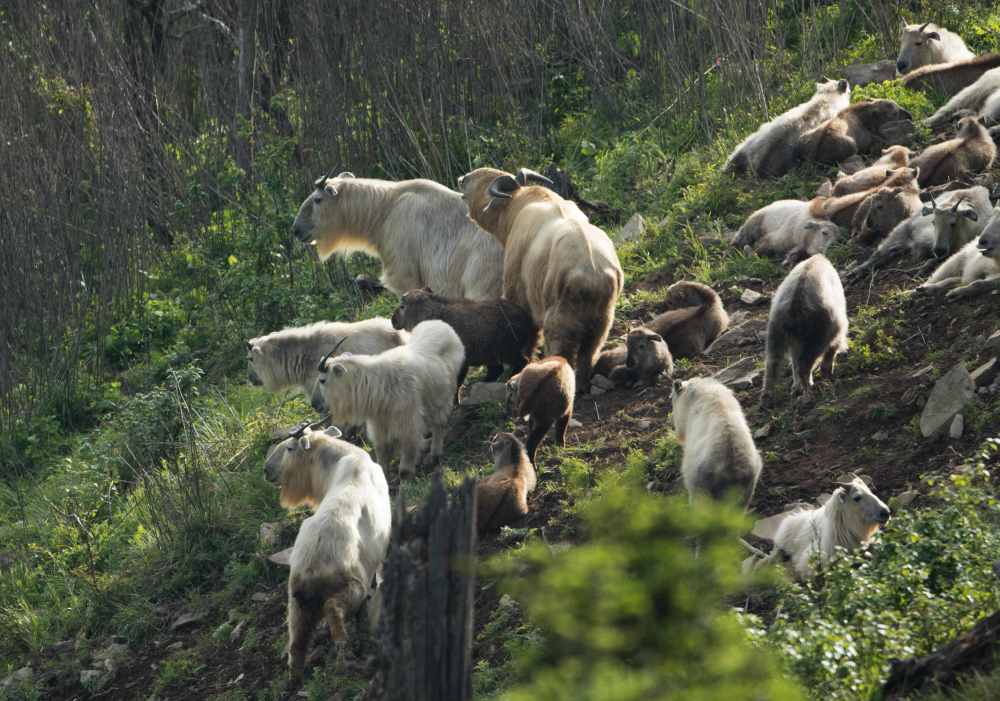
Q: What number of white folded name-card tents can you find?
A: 0